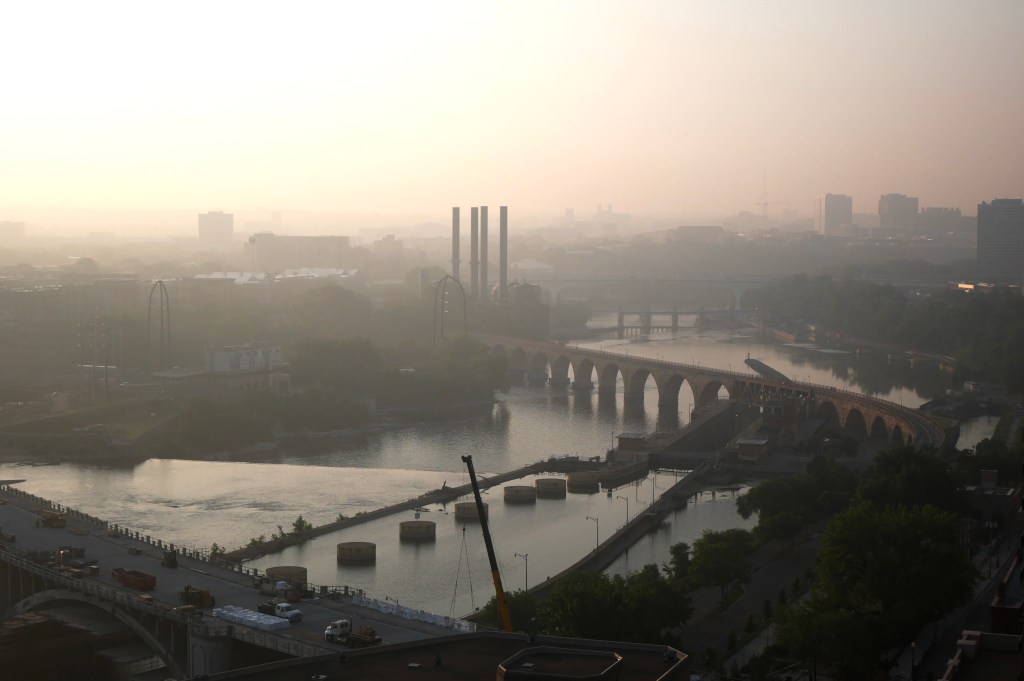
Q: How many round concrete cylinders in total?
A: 7